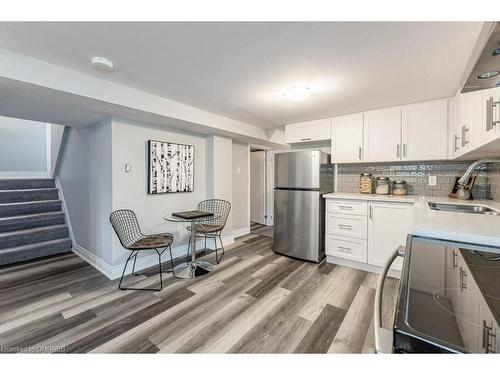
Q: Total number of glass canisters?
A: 3